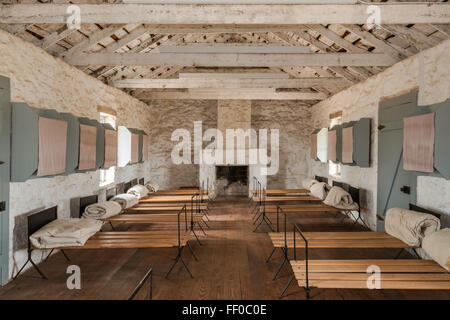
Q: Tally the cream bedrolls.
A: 10